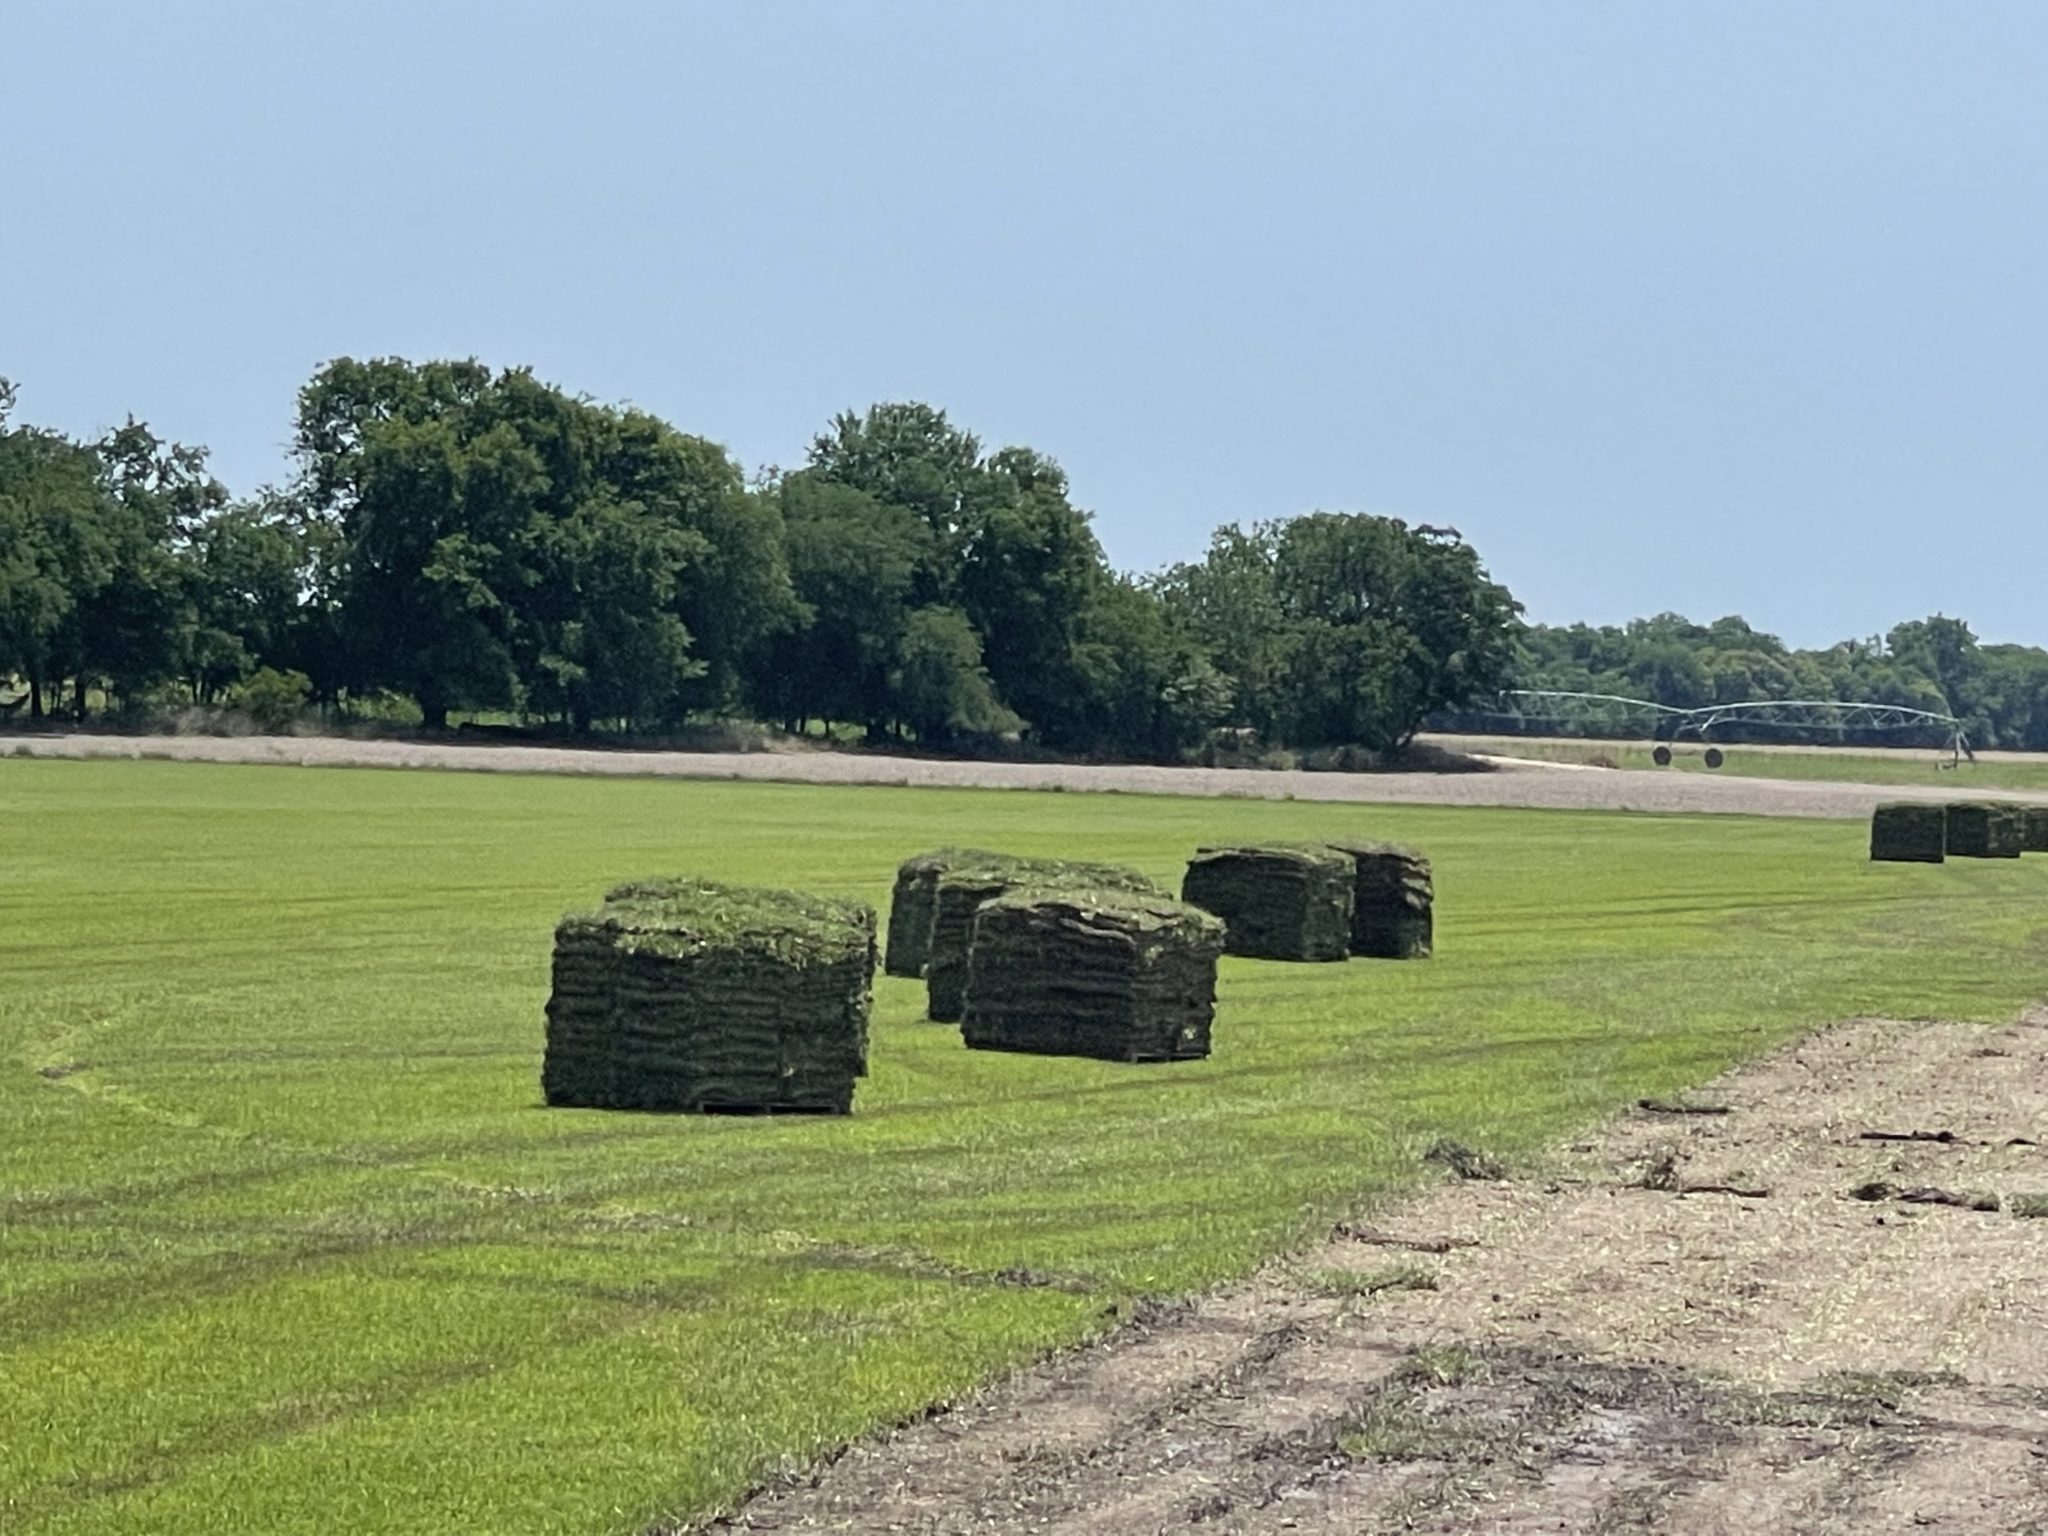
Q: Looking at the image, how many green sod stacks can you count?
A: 9